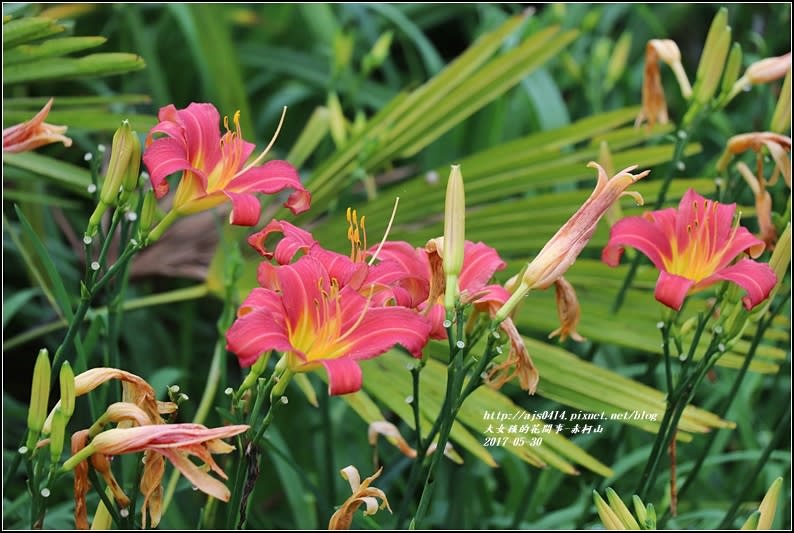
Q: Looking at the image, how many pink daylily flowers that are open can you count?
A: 5